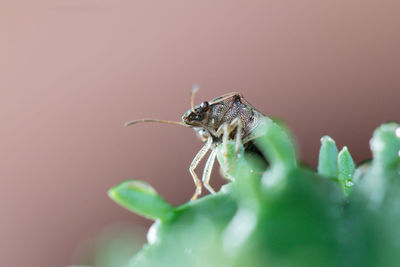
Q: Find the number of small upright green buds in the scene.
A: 2